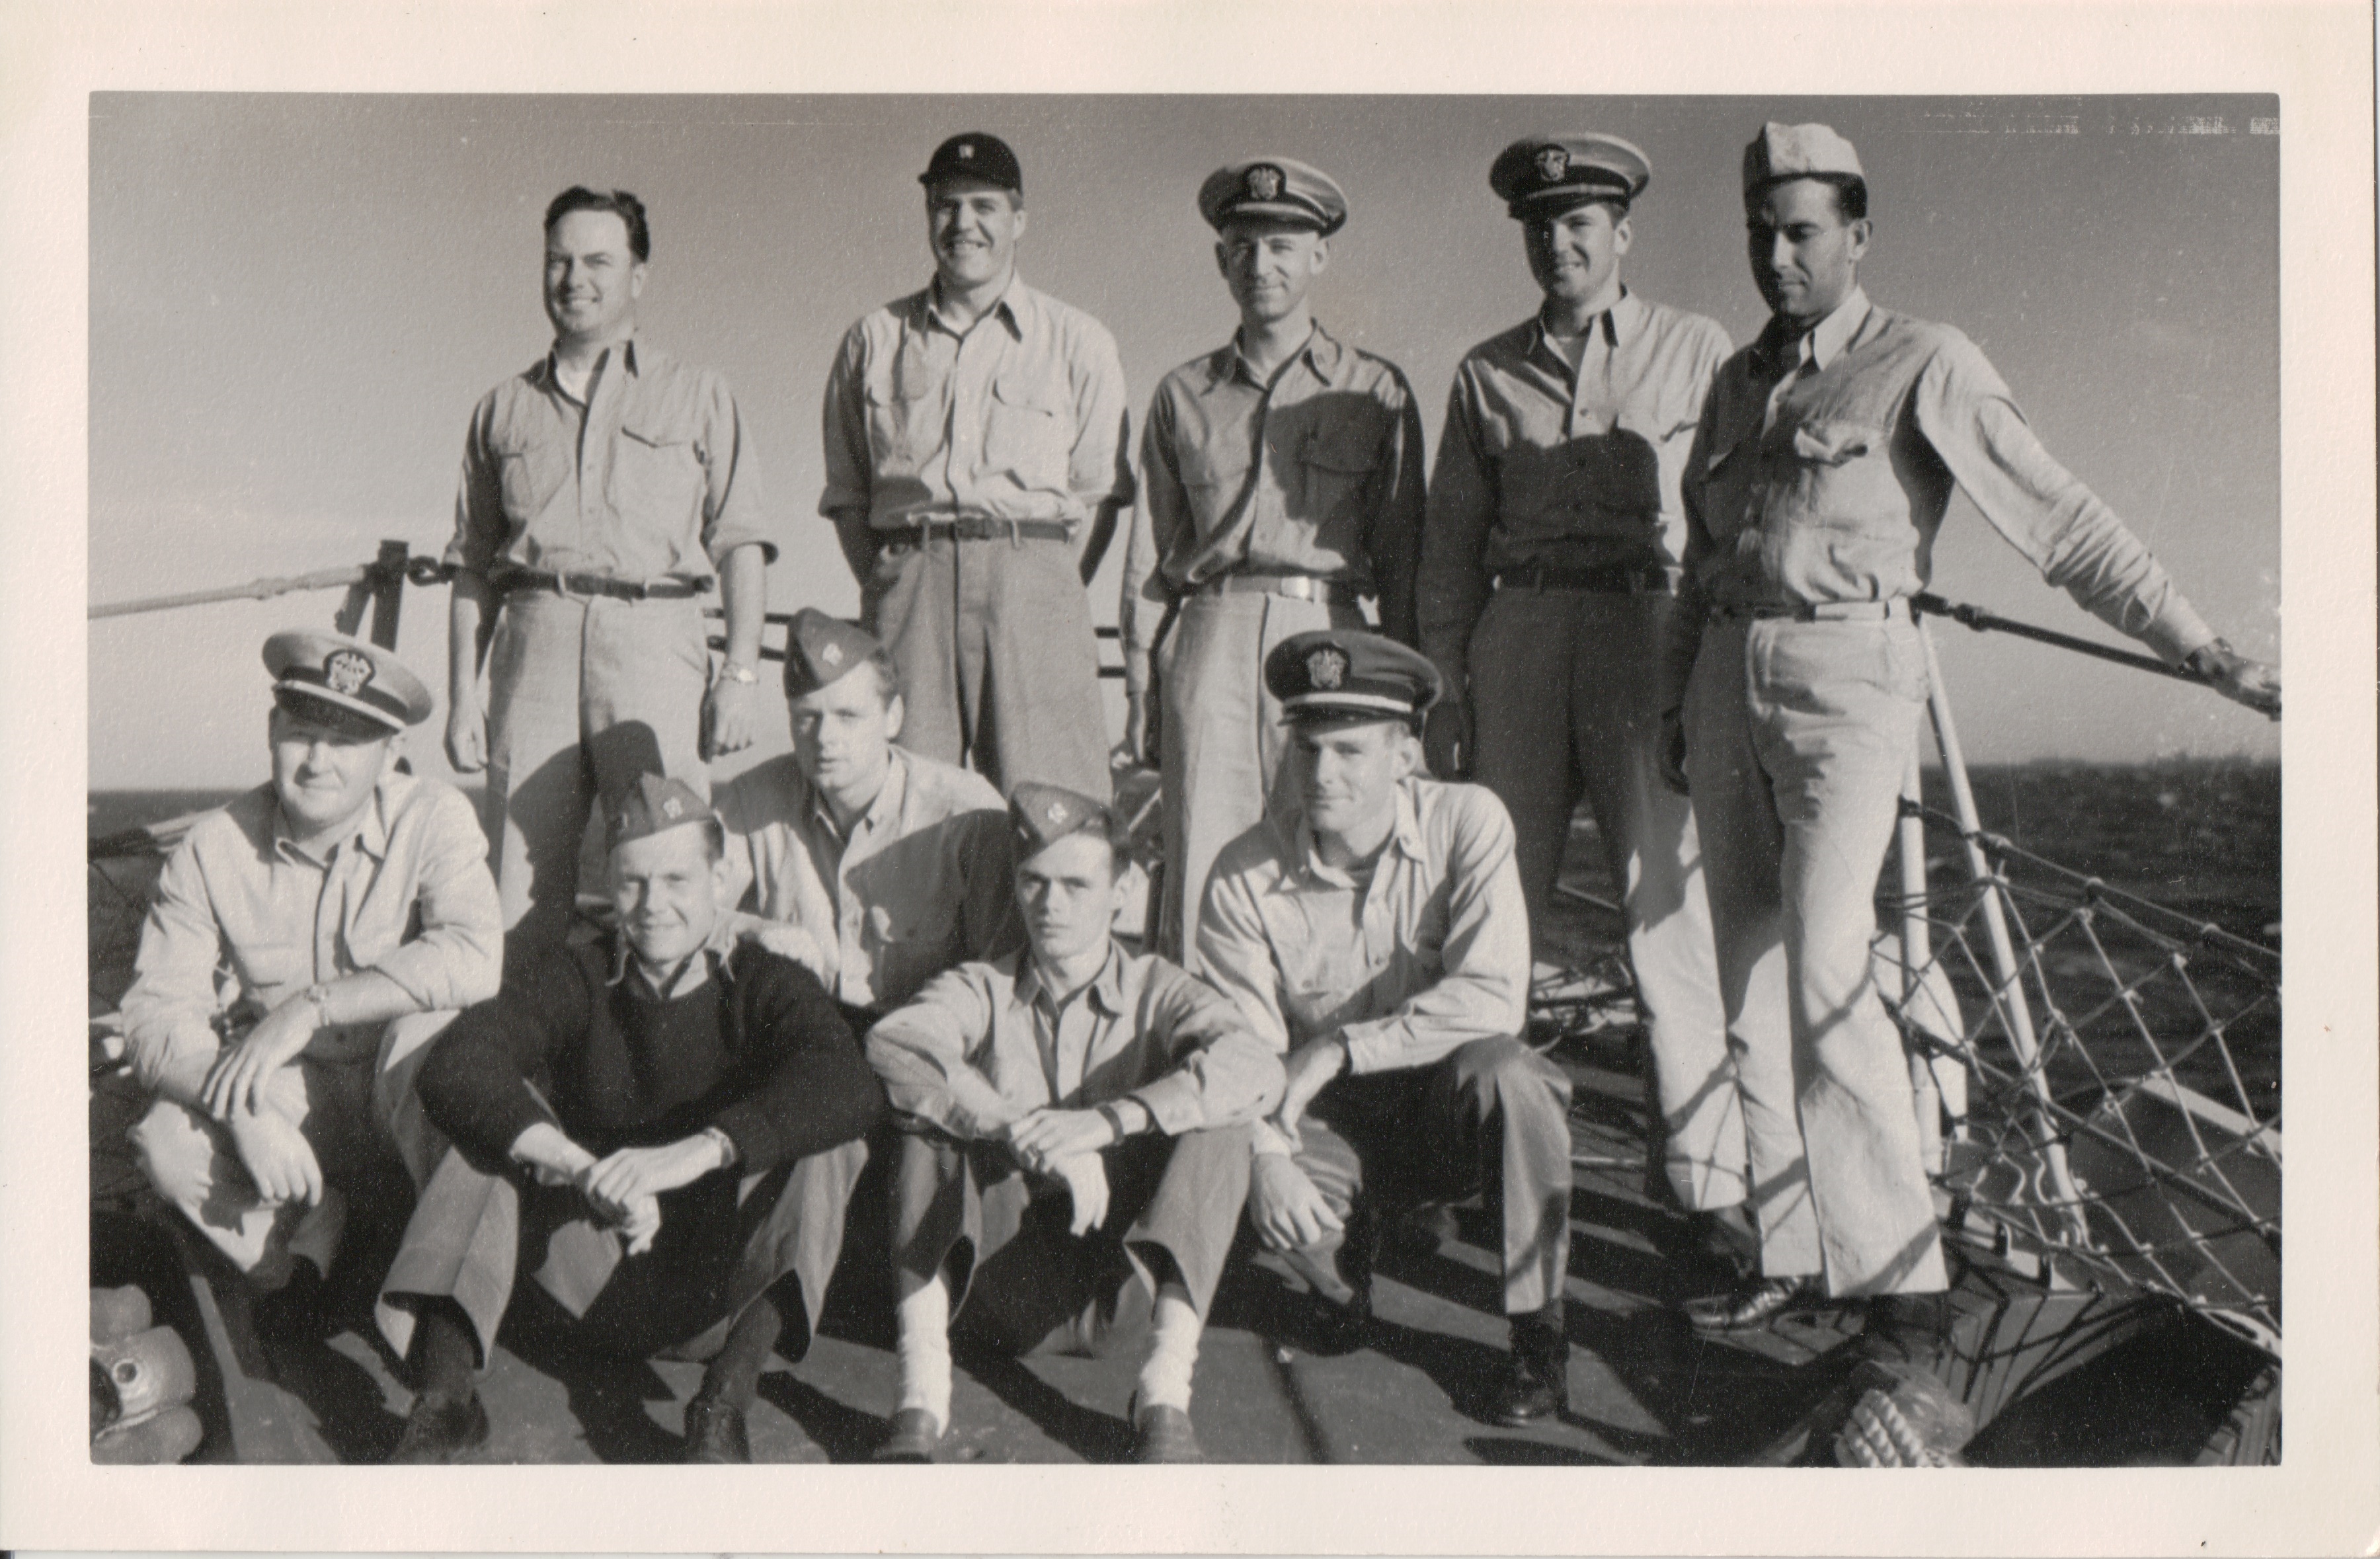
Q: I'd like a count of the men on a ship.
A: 10